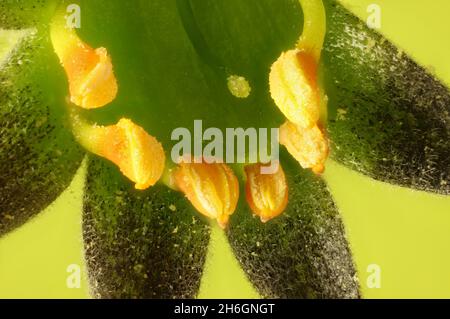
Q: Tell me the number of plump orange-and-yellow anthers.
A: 6